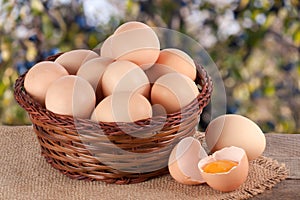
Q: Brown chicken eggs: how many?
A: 12